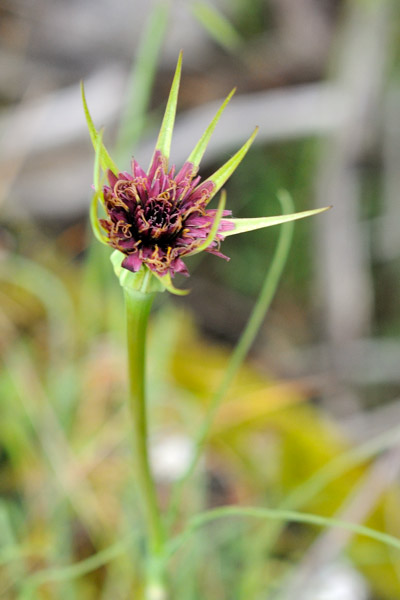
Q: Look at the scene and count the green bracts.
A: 9